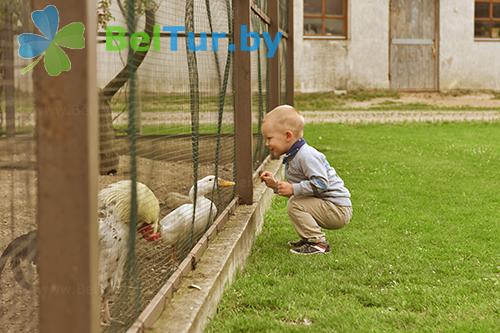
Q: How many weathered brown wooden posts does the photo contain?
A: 4